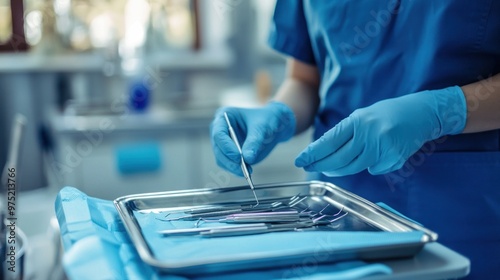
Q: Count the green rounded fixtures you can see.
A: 0